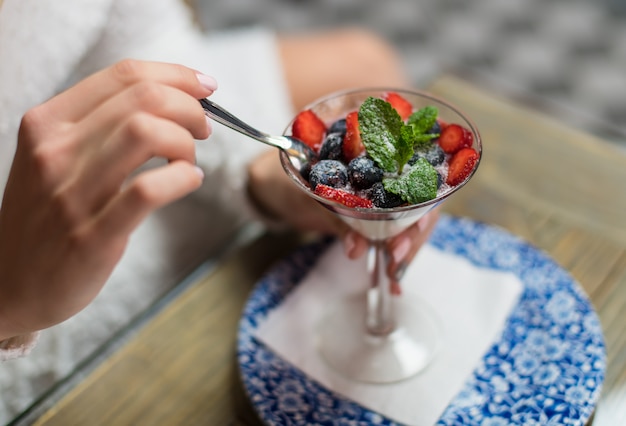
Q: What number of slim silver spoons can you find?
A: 1